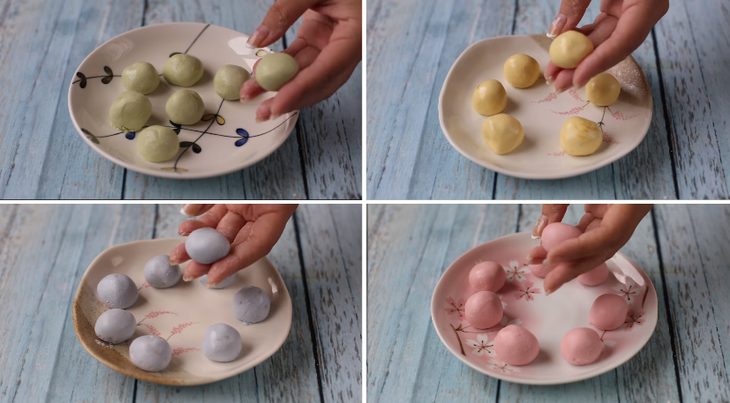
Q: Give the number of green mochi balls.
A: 7